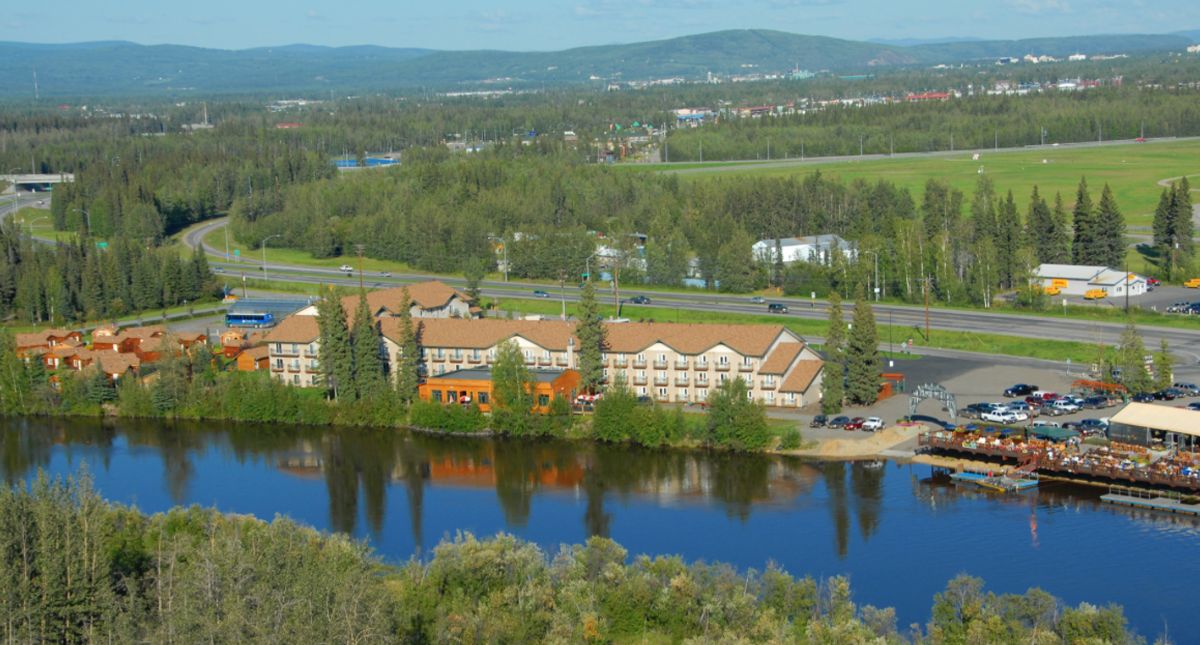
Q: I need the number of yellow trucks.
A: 3